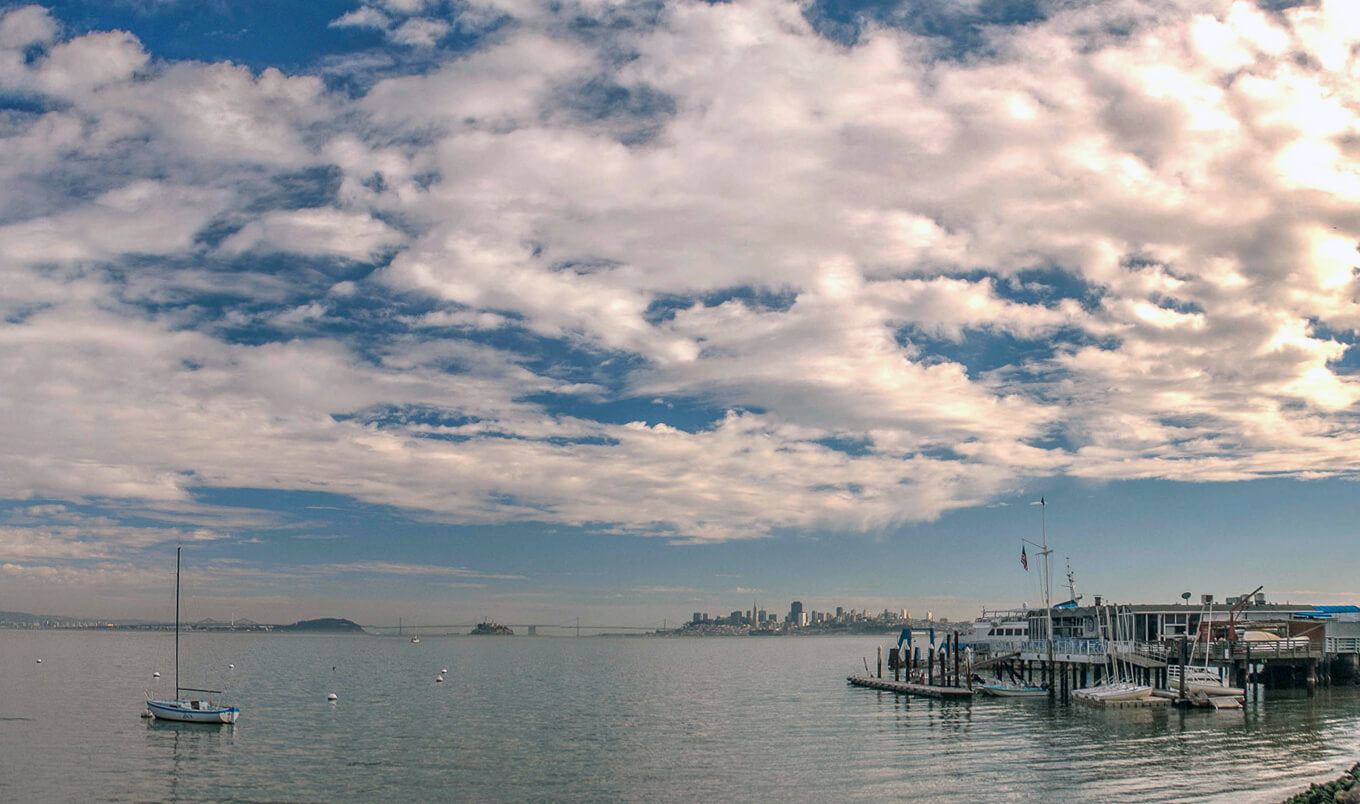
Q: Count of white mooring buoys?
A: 6